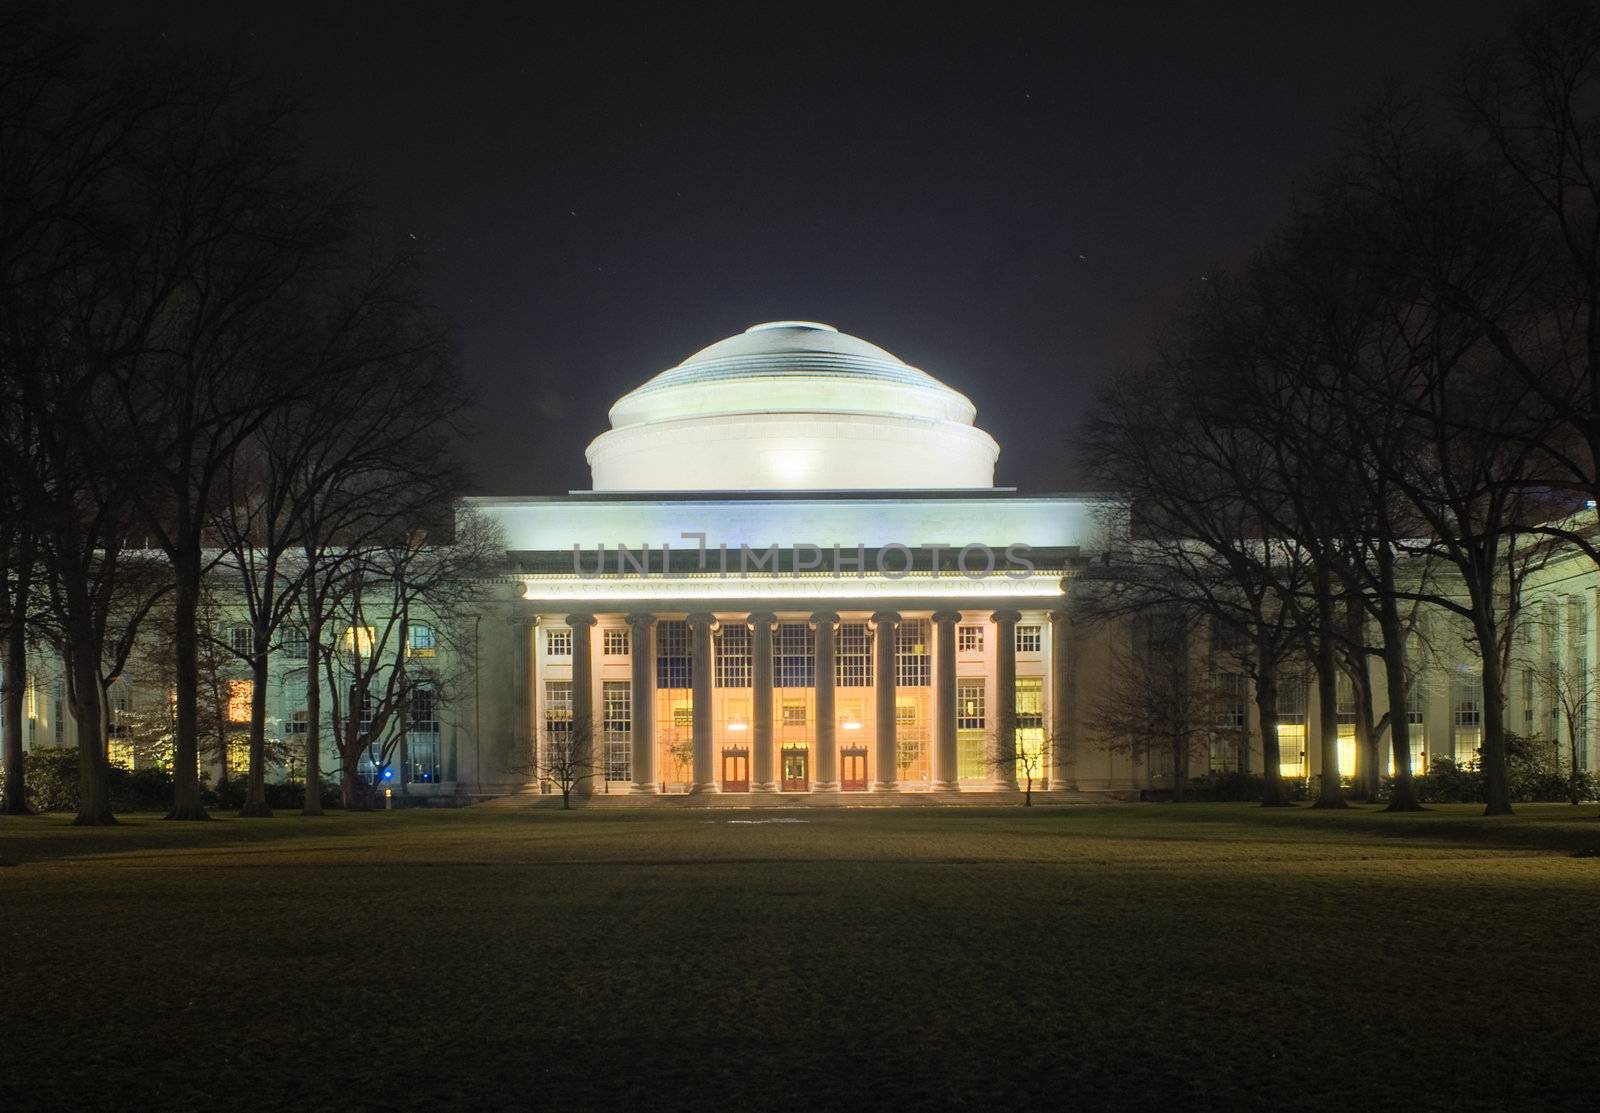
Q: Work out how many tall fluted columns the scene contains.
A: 10